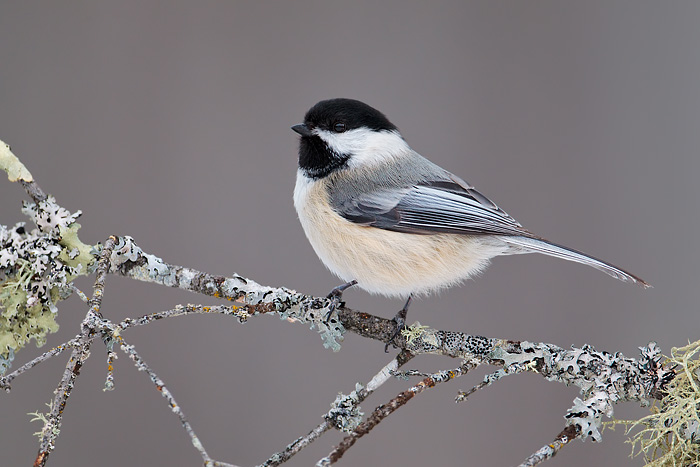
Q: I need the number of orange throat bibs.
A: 0